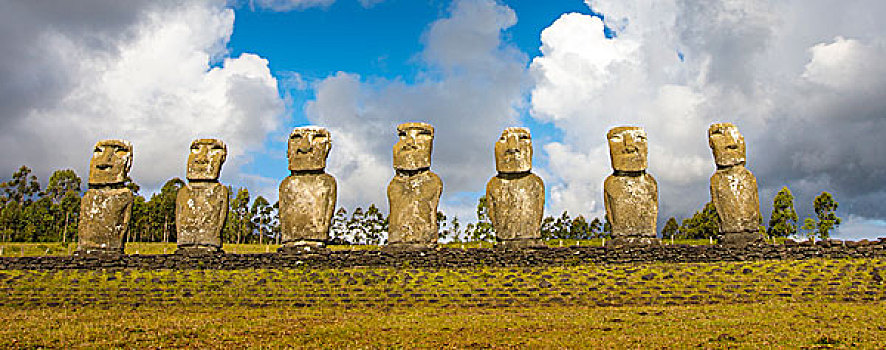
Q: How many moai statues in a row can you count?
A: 7